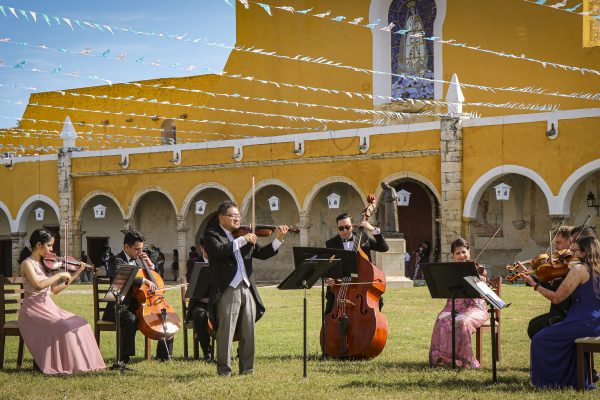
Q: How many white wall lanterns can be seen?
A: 7